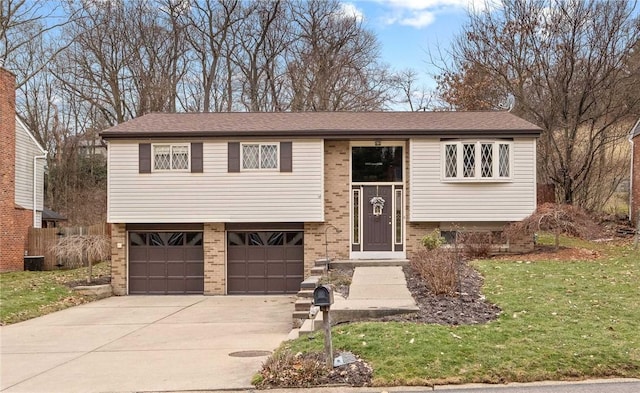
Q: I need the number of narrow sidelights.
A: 2